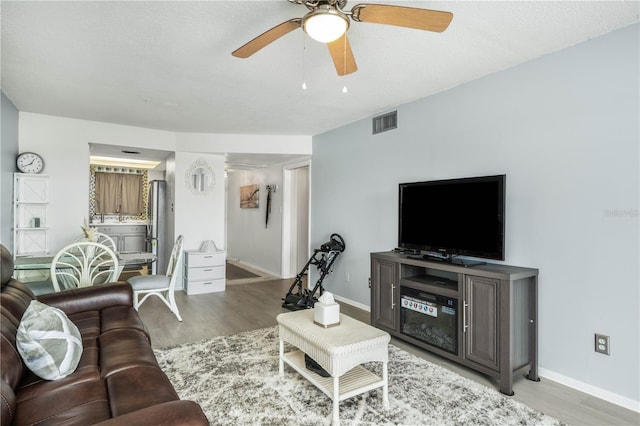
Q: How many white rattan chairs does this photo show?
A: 3